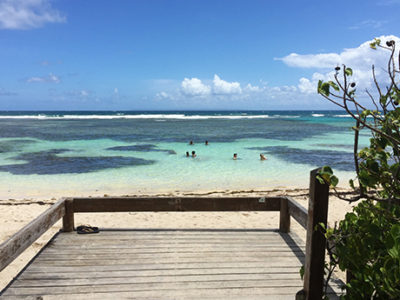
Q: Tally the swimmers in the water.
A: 6